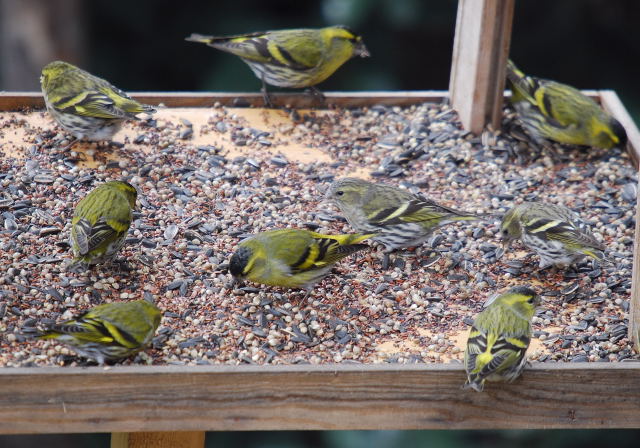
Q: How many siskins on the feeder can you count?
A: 9